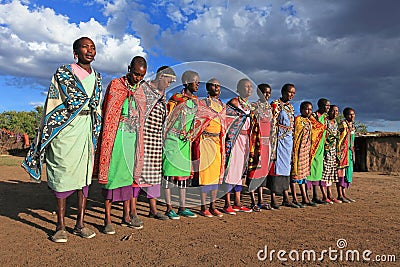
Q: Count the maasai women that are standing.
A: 12